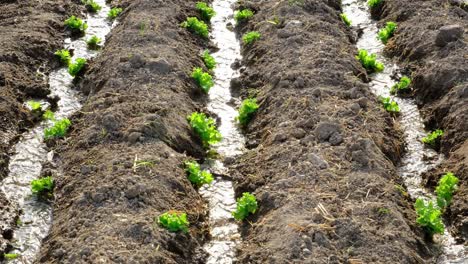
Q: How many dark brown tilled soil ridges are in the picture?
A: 4